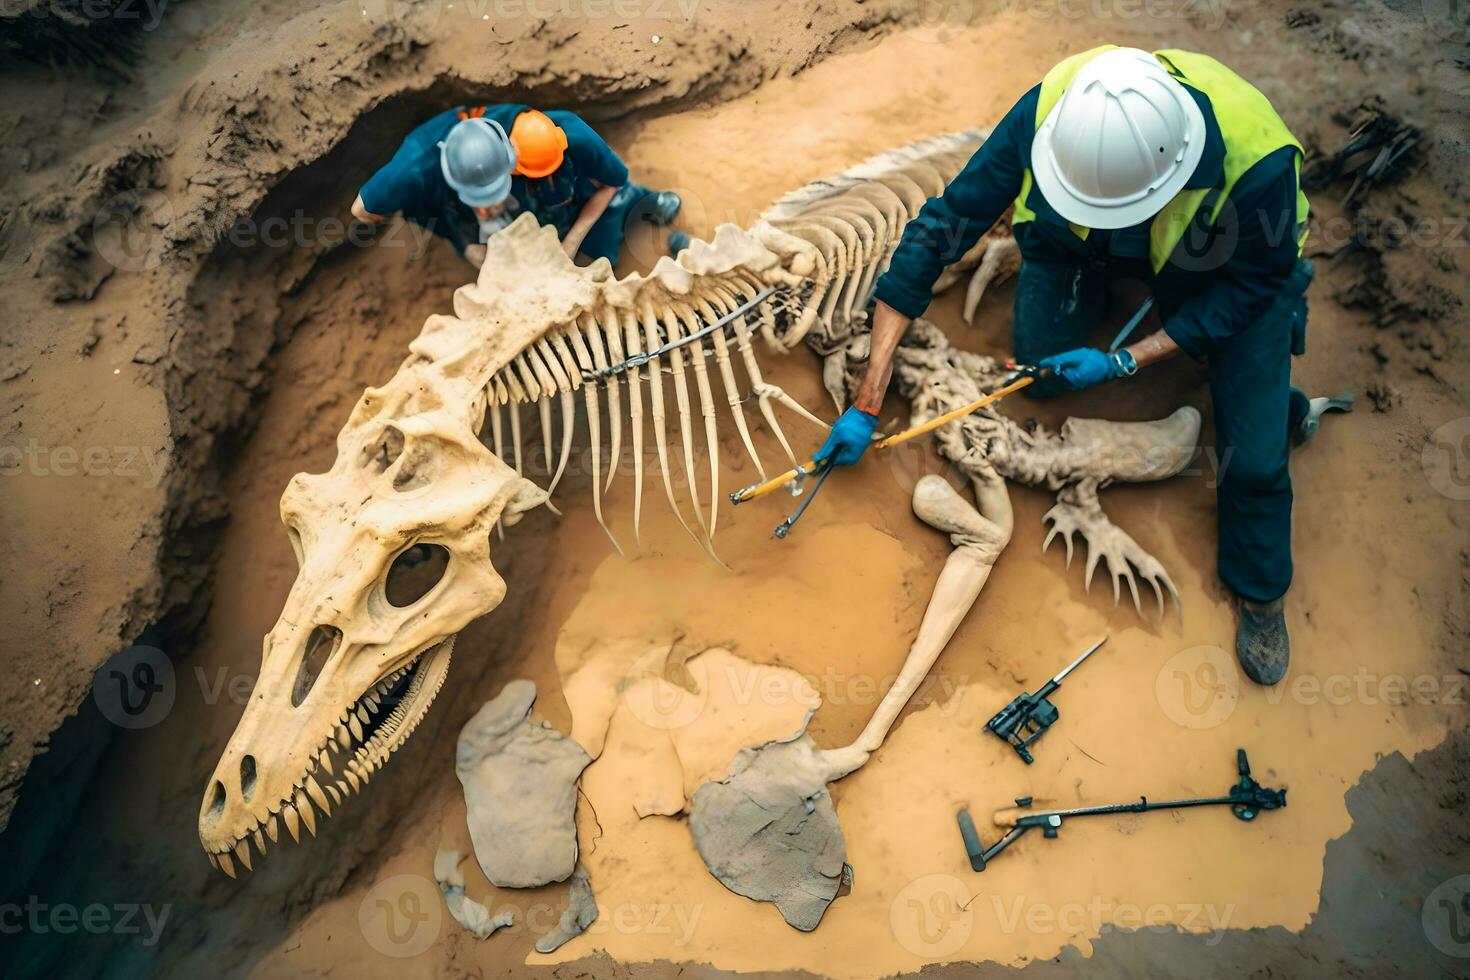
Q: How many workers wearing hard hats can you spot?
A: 3